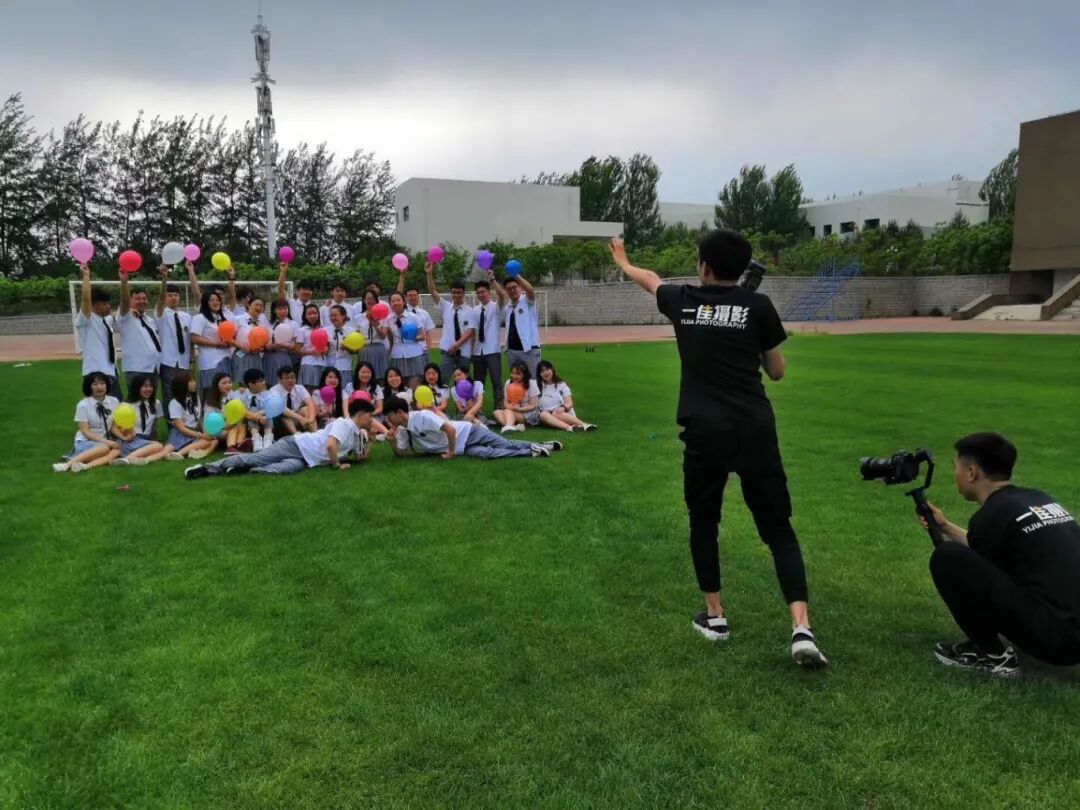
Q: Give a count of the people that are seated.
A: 13